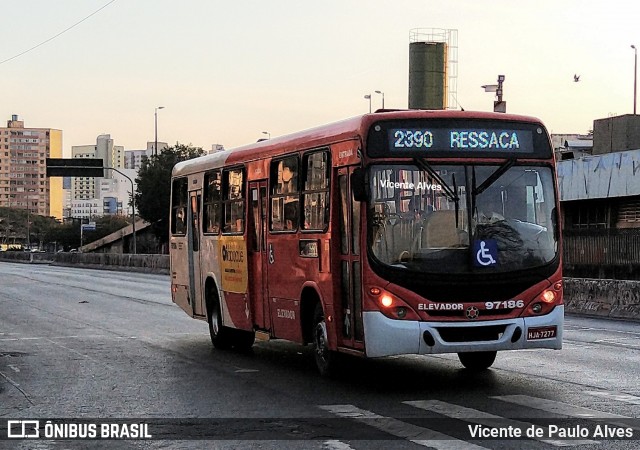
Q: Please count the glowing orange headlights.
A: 2